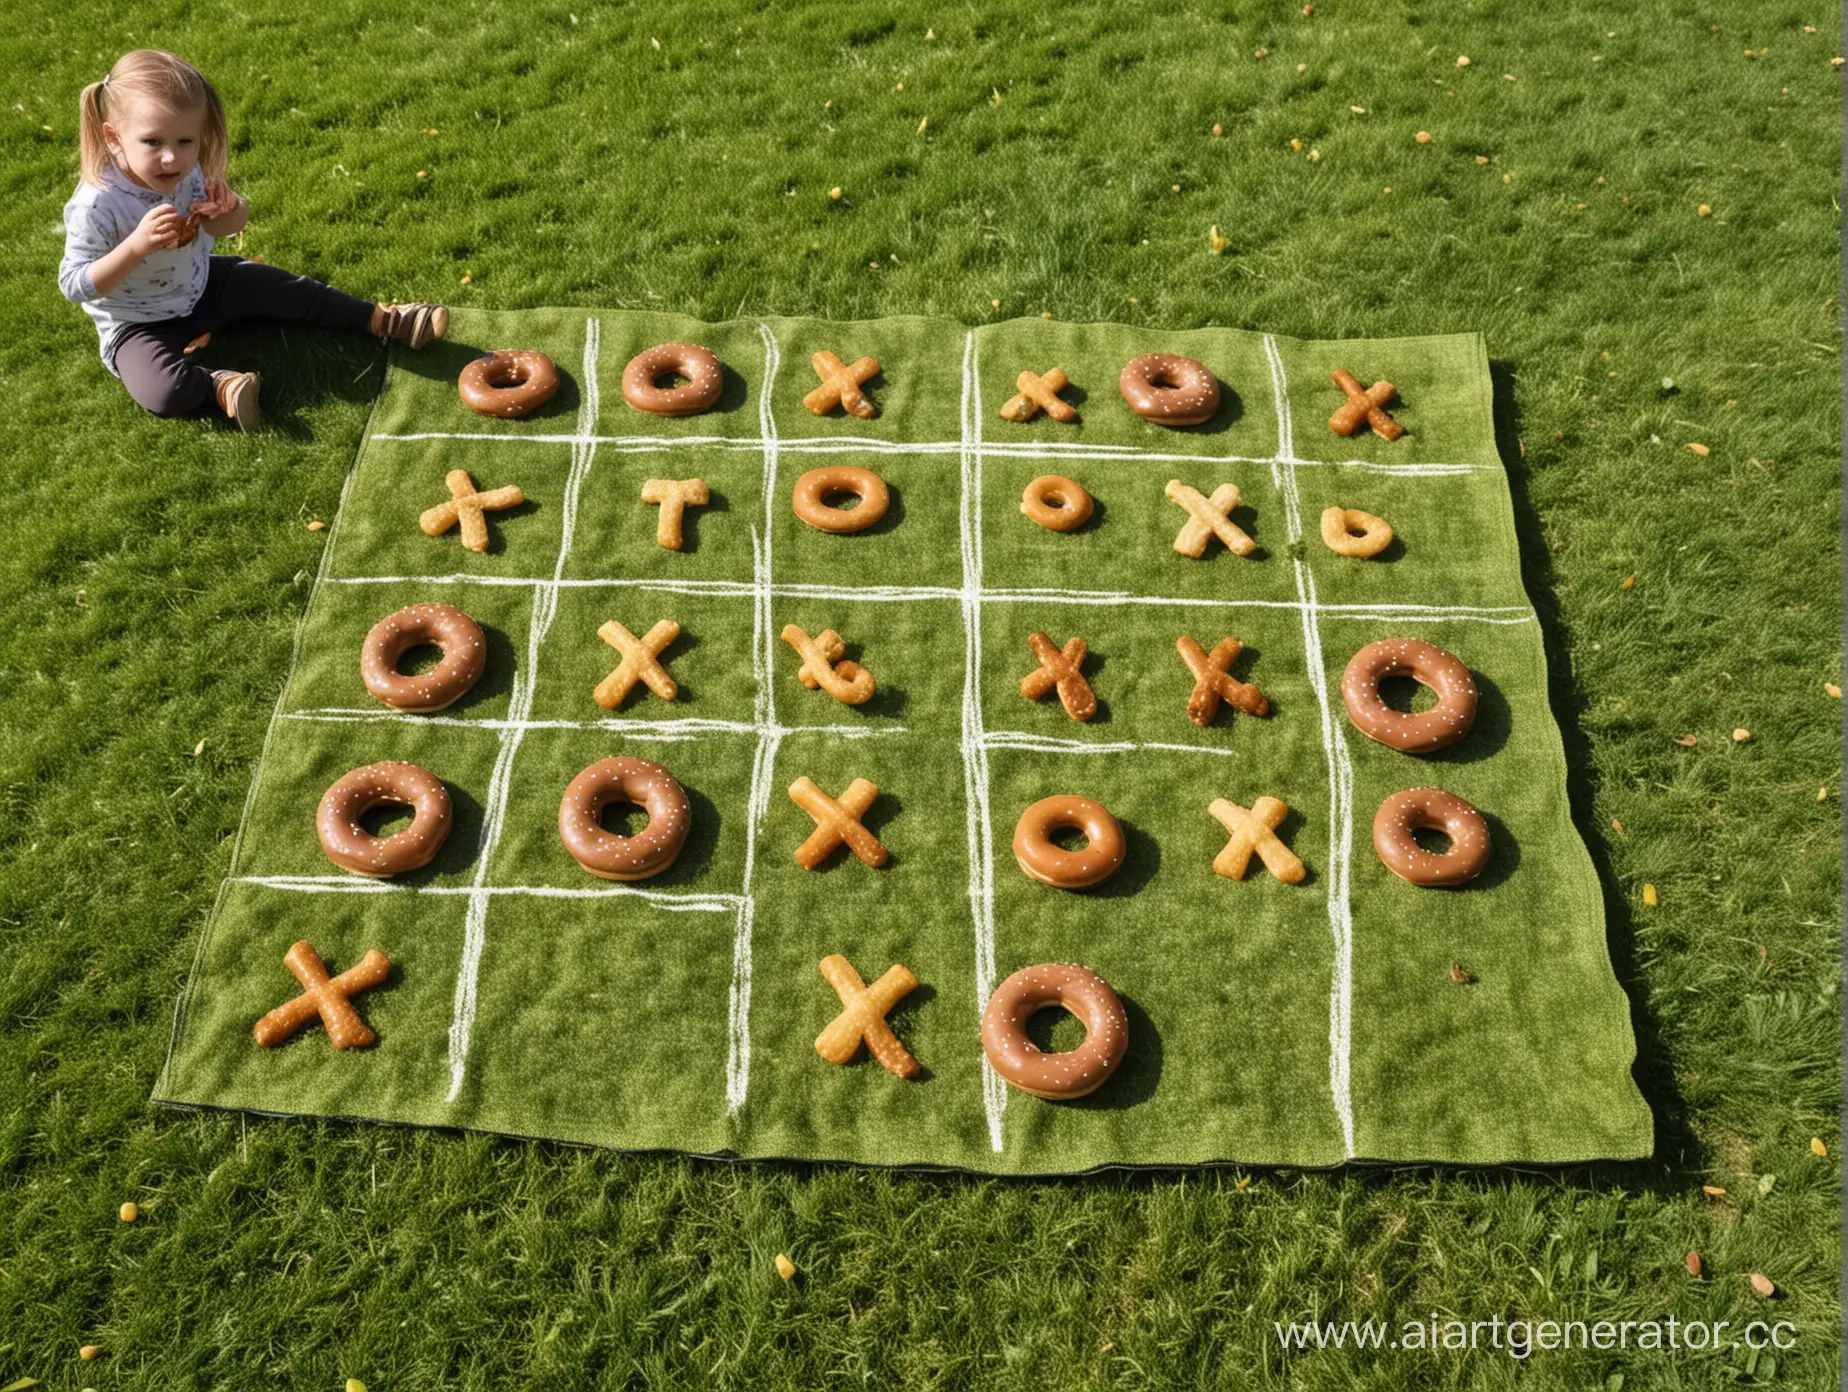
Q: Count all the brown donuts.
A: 9